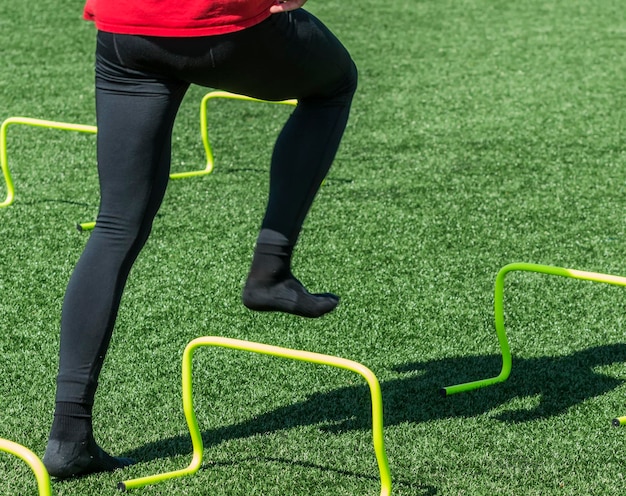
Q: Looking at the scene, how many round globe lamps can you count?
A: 0